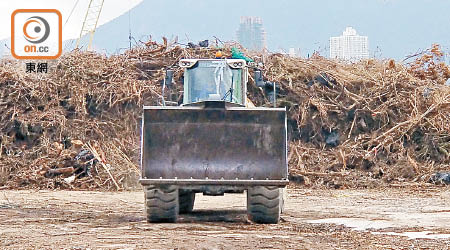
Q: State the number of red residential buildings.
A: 0